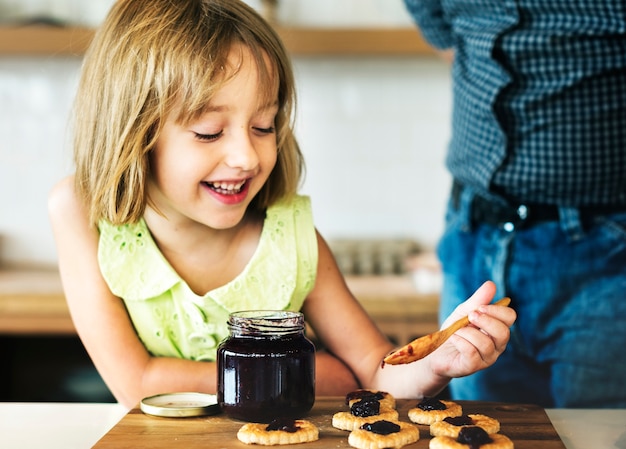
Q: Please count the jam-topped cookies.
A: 7